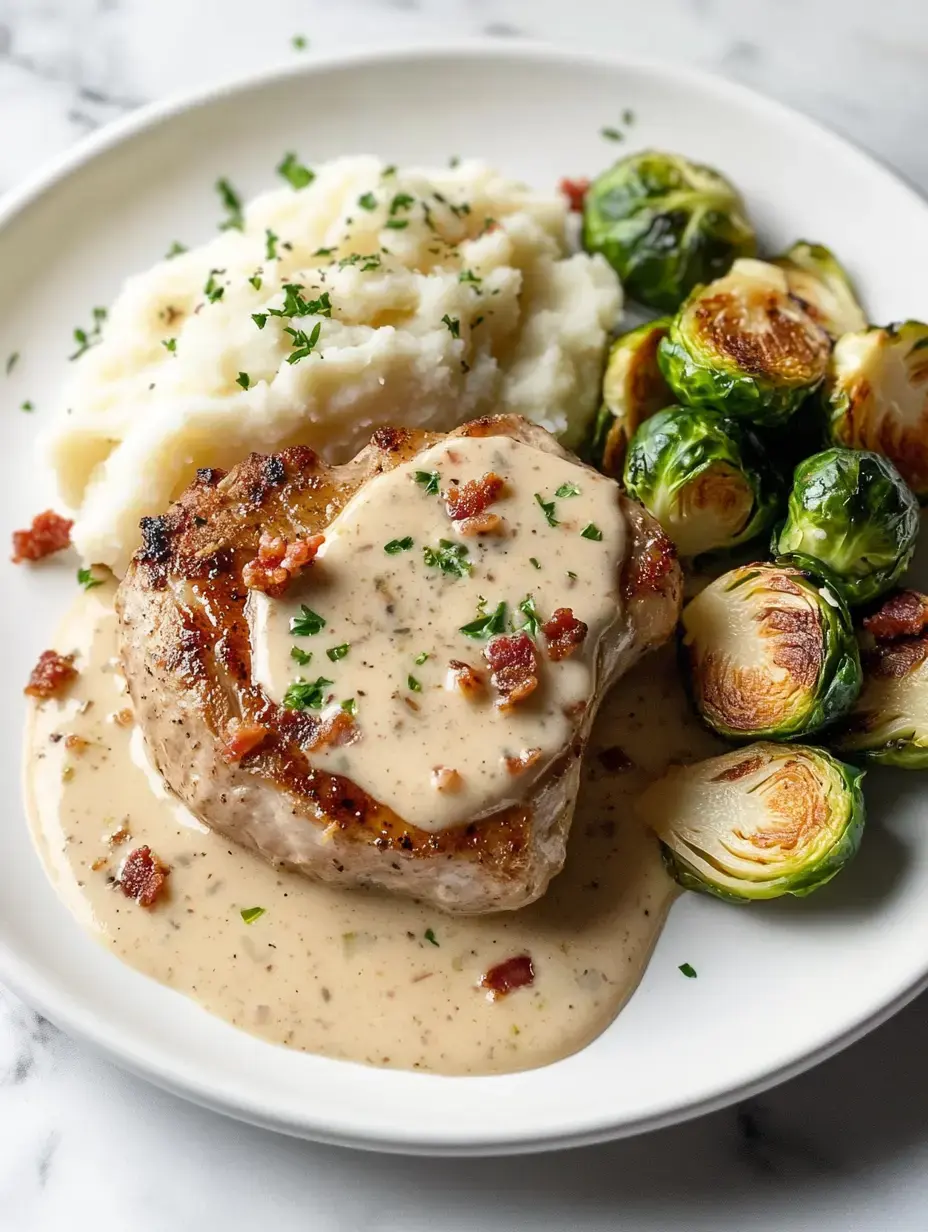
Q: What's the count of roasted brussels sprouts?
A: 10